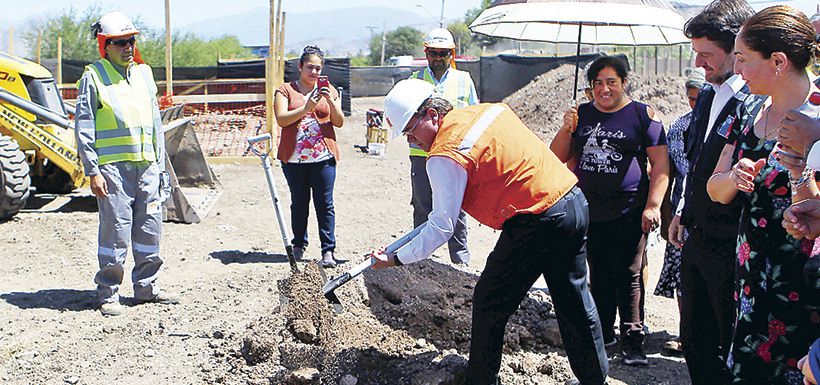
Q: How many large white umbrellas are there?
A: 1